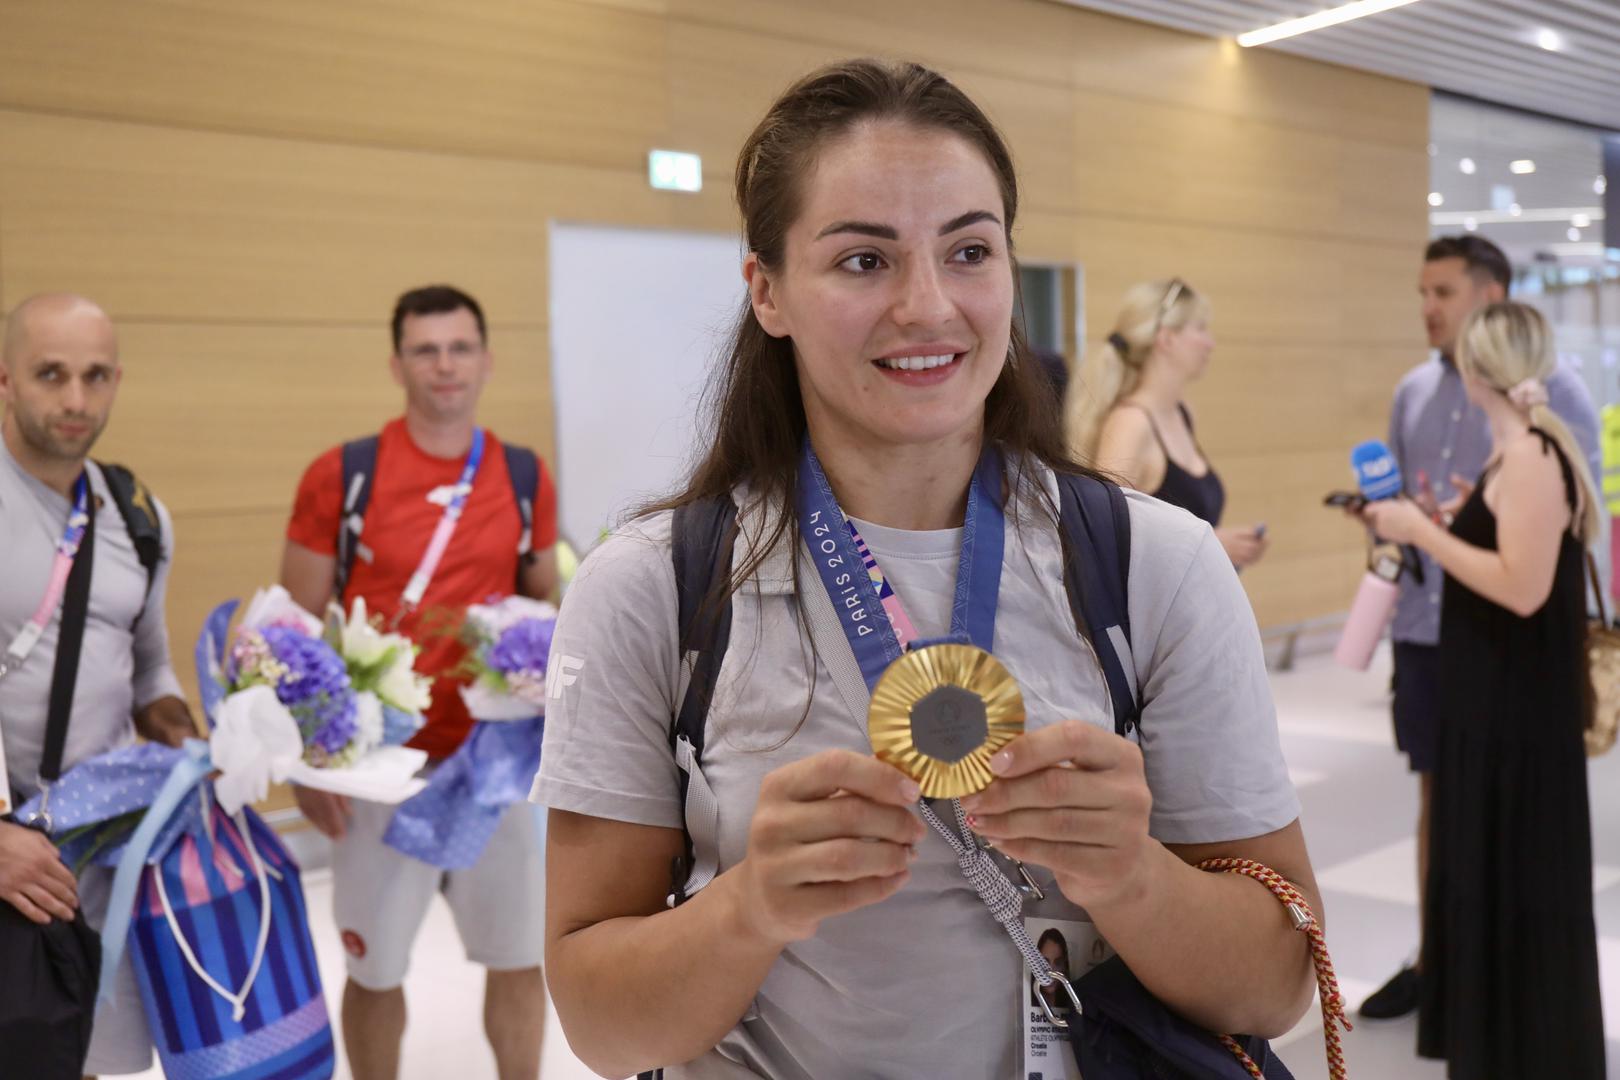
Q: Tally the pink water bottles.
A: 1